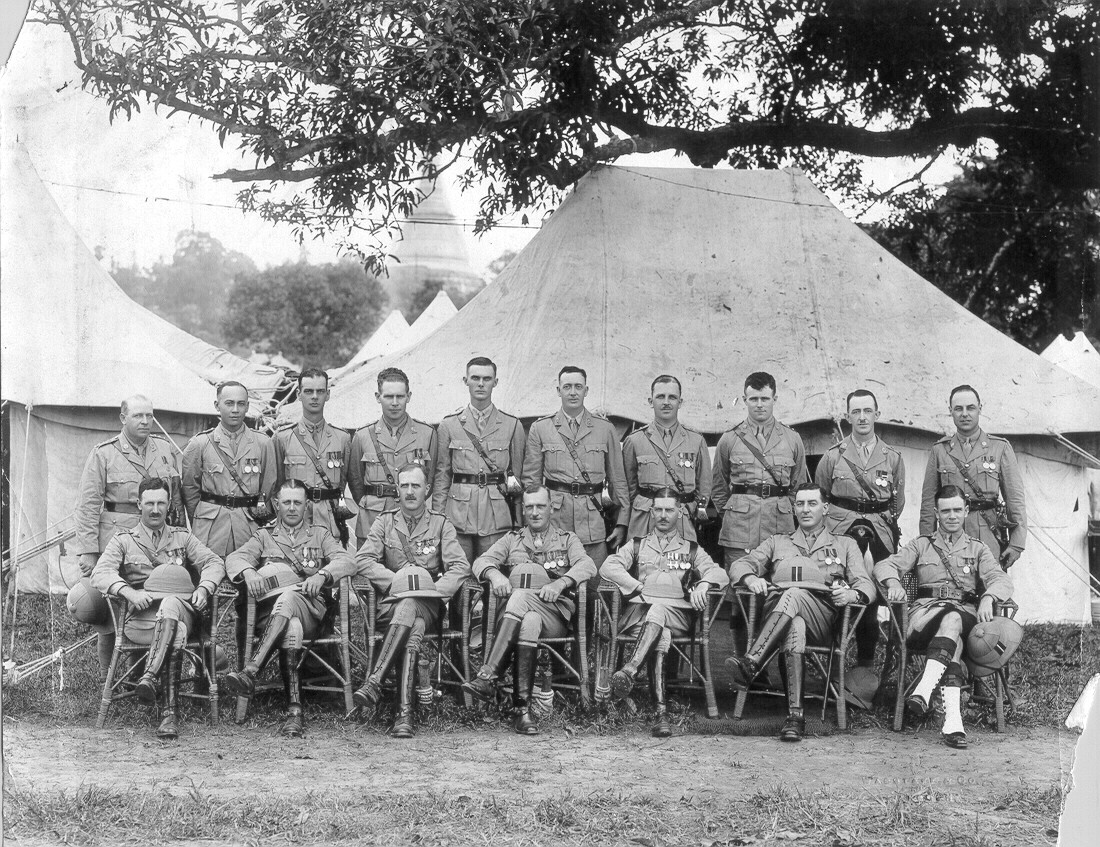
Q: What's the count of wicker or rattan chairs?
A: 7